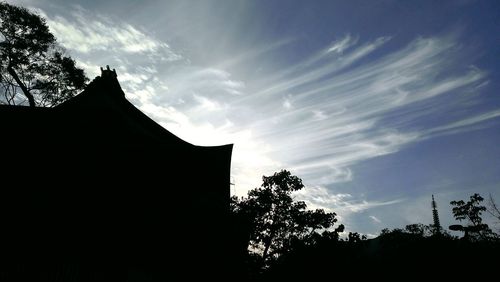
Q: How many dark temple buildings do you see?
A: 1